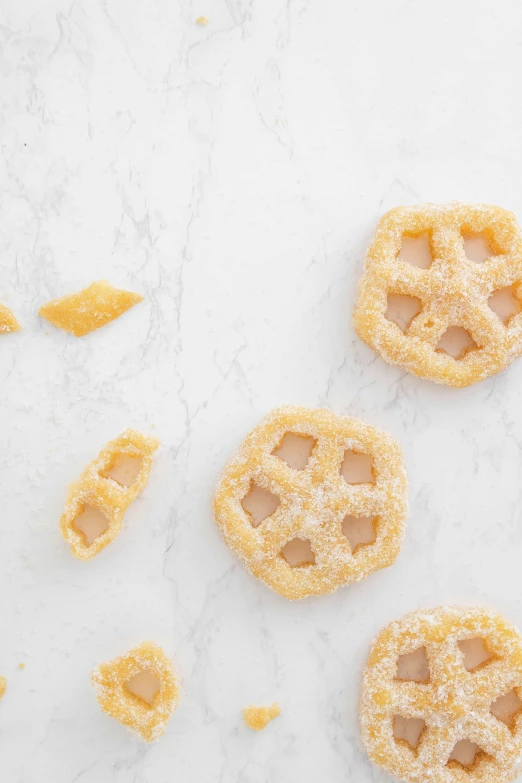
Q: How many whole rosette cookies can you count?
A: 3